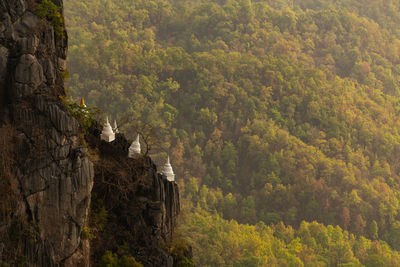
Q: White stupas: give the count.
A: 4